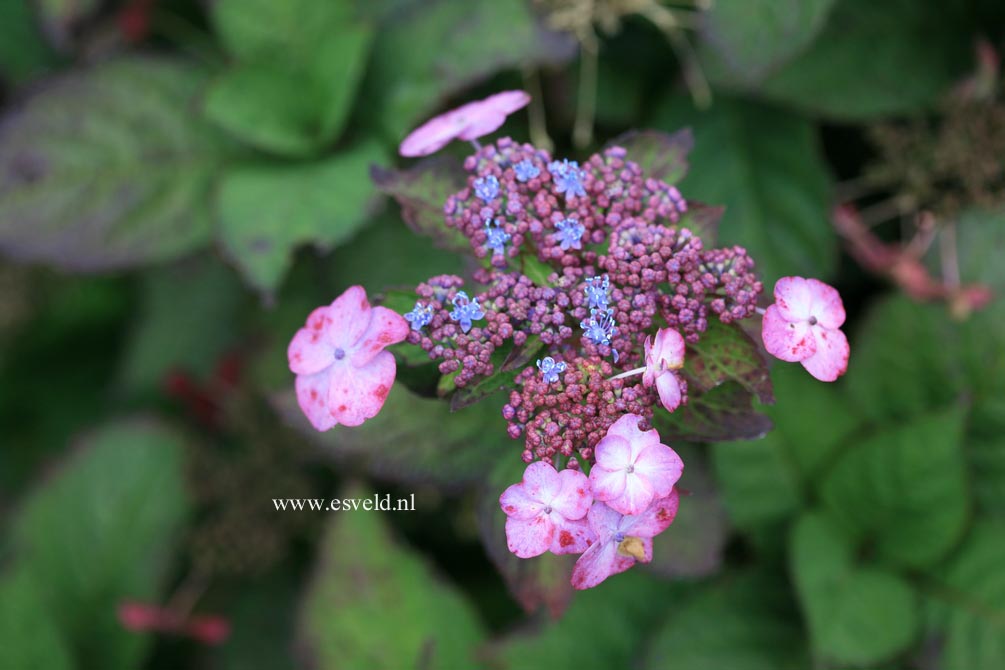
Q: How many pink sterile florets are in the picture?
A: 7